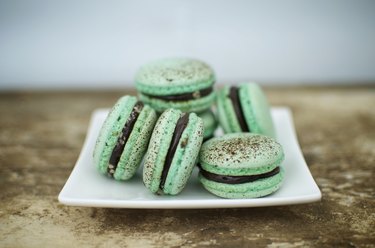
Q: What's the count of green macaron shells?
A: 12